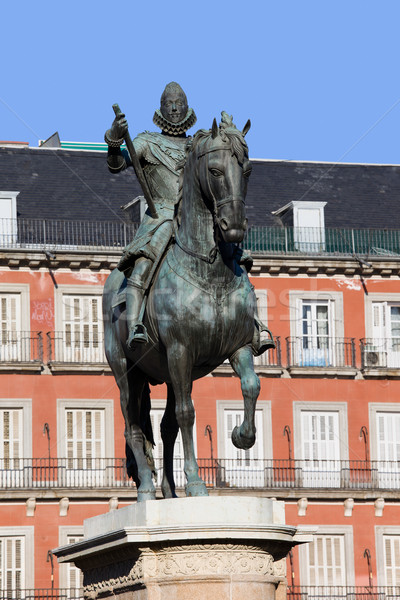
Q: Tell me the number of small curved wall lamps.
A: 7